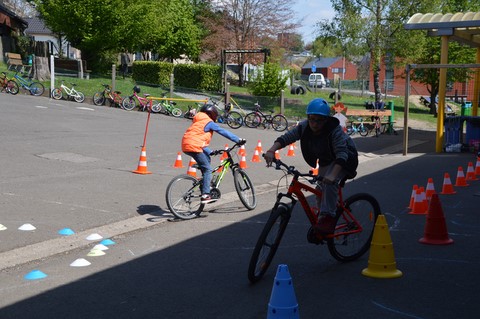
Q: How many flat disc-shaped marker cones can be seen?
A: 9